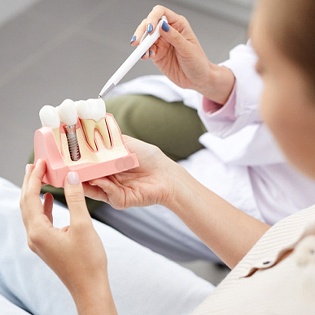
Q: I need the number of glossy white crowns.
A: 3